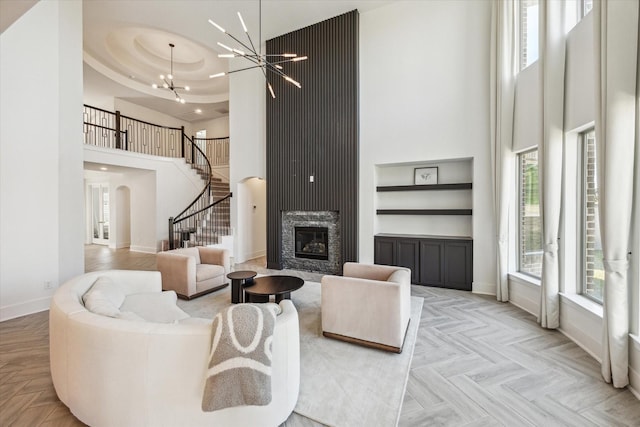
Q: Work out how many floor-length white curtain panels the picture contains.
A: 3